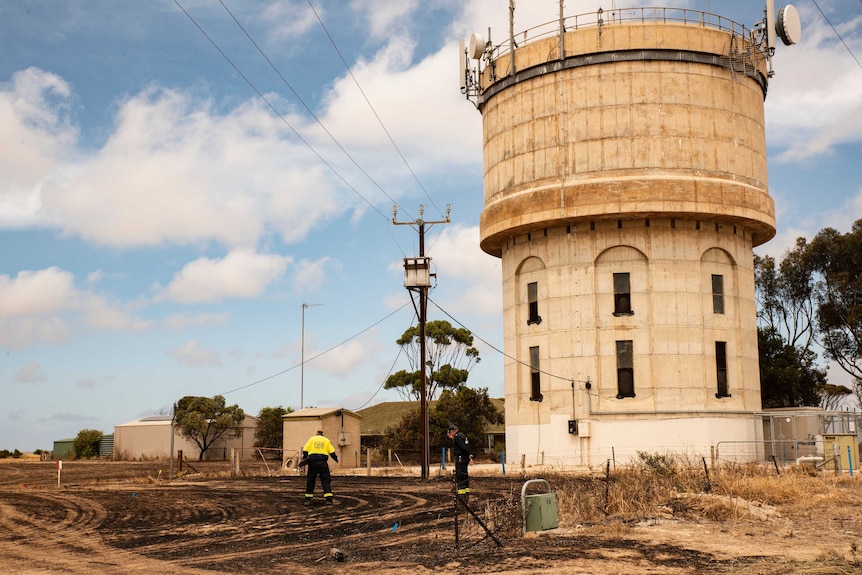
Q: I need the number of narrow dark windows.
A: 6